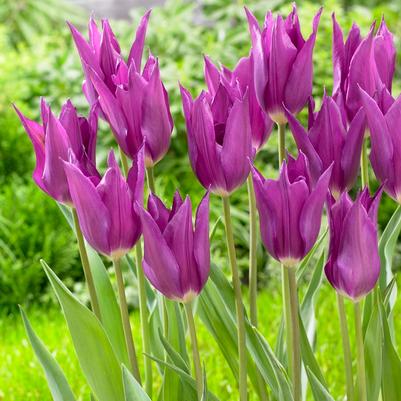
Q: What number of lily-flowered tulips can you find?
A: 13